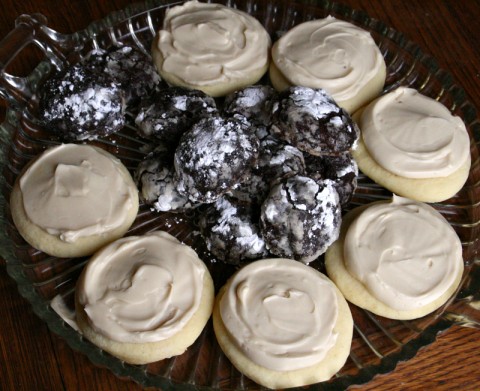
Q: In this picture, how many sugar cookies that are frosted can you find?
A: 7